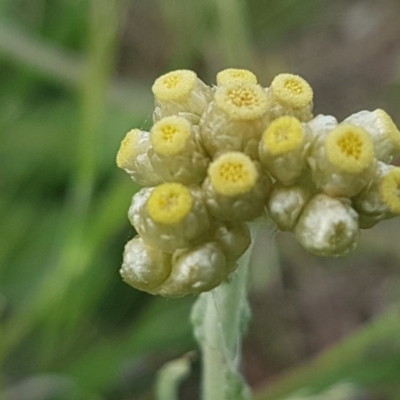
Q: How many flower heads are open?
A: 12